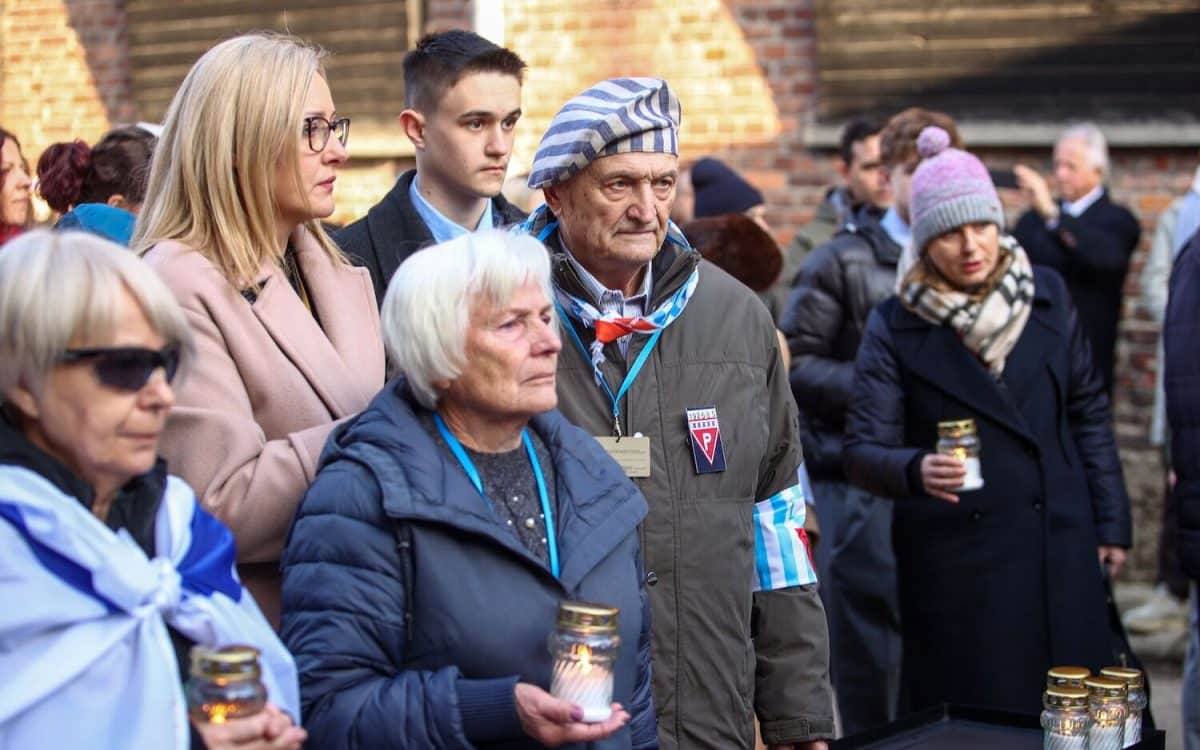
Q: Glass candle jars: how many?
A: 7